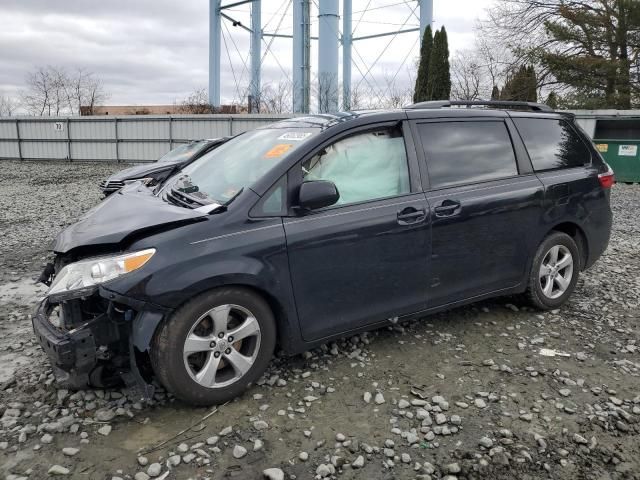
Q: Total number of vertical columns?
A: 6